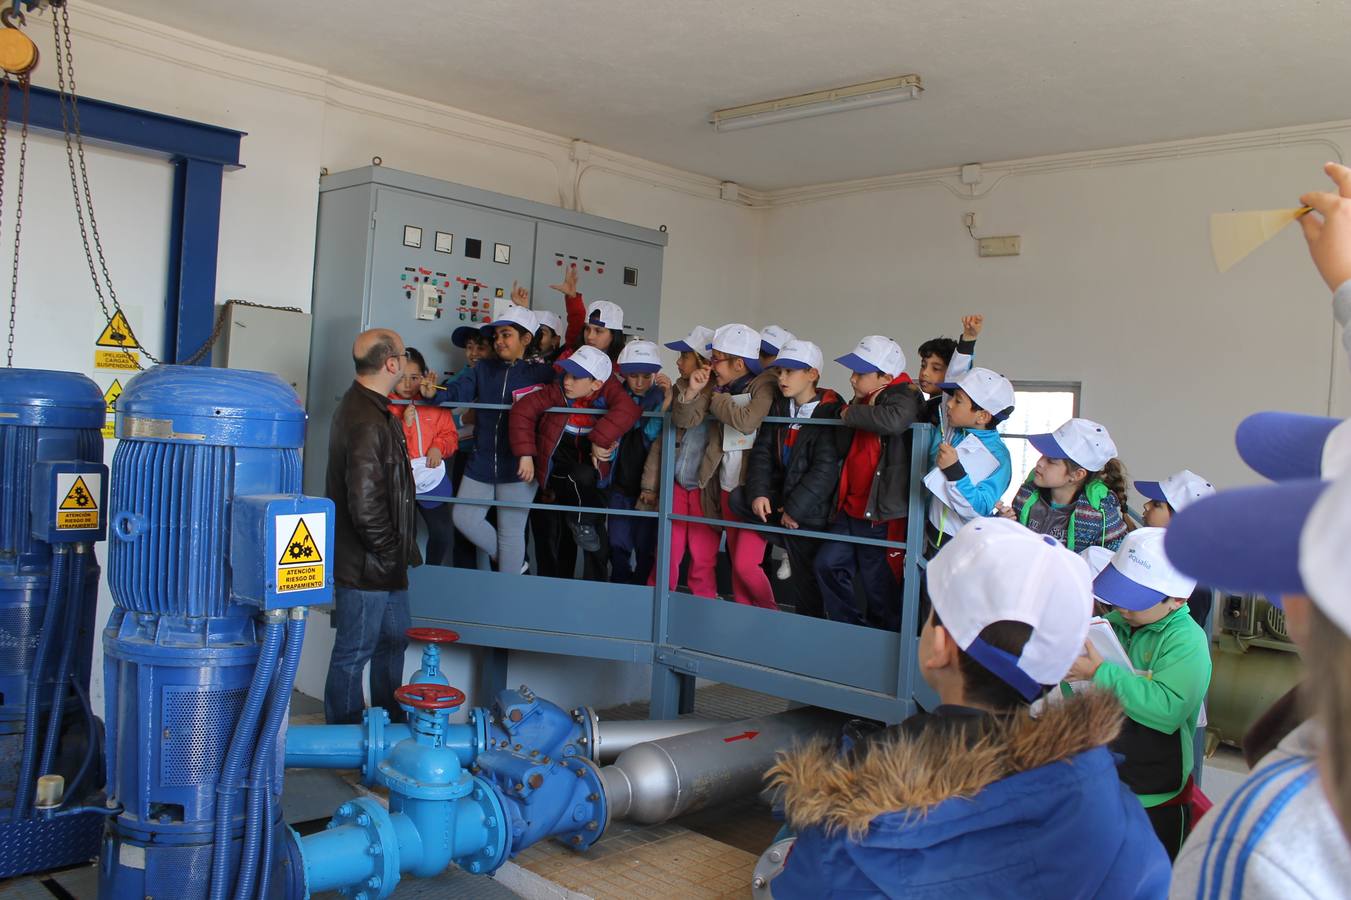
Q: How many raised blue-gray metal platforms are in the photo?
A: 1